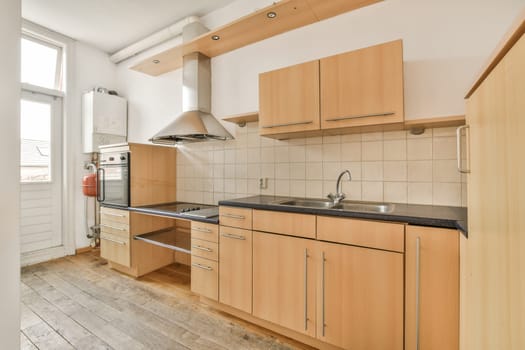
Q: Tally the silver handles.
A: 14